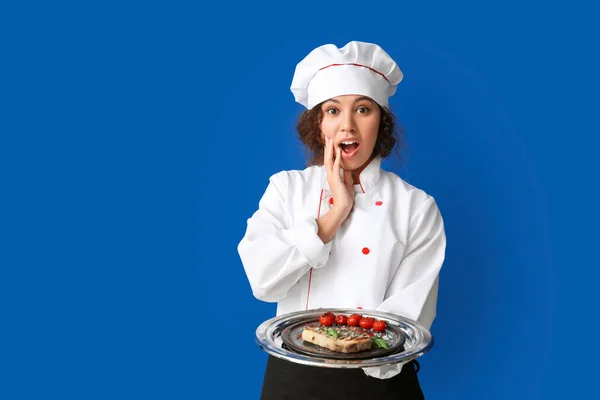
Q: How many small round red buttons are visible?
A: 3